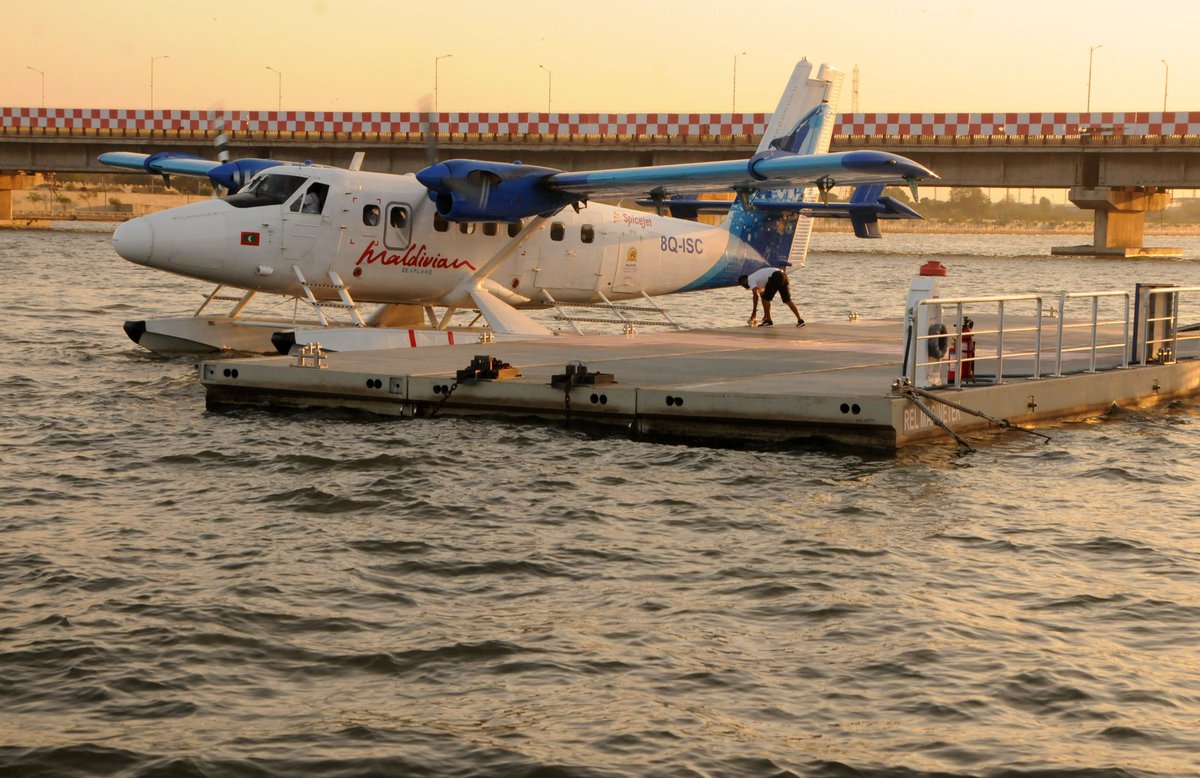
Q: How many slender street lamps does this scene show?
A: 8